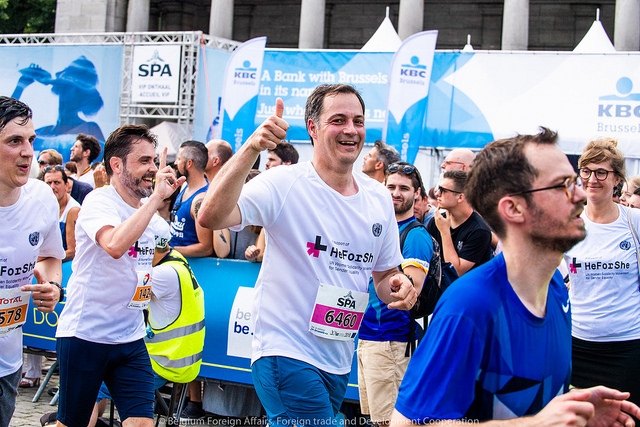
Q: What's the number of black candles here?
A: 0